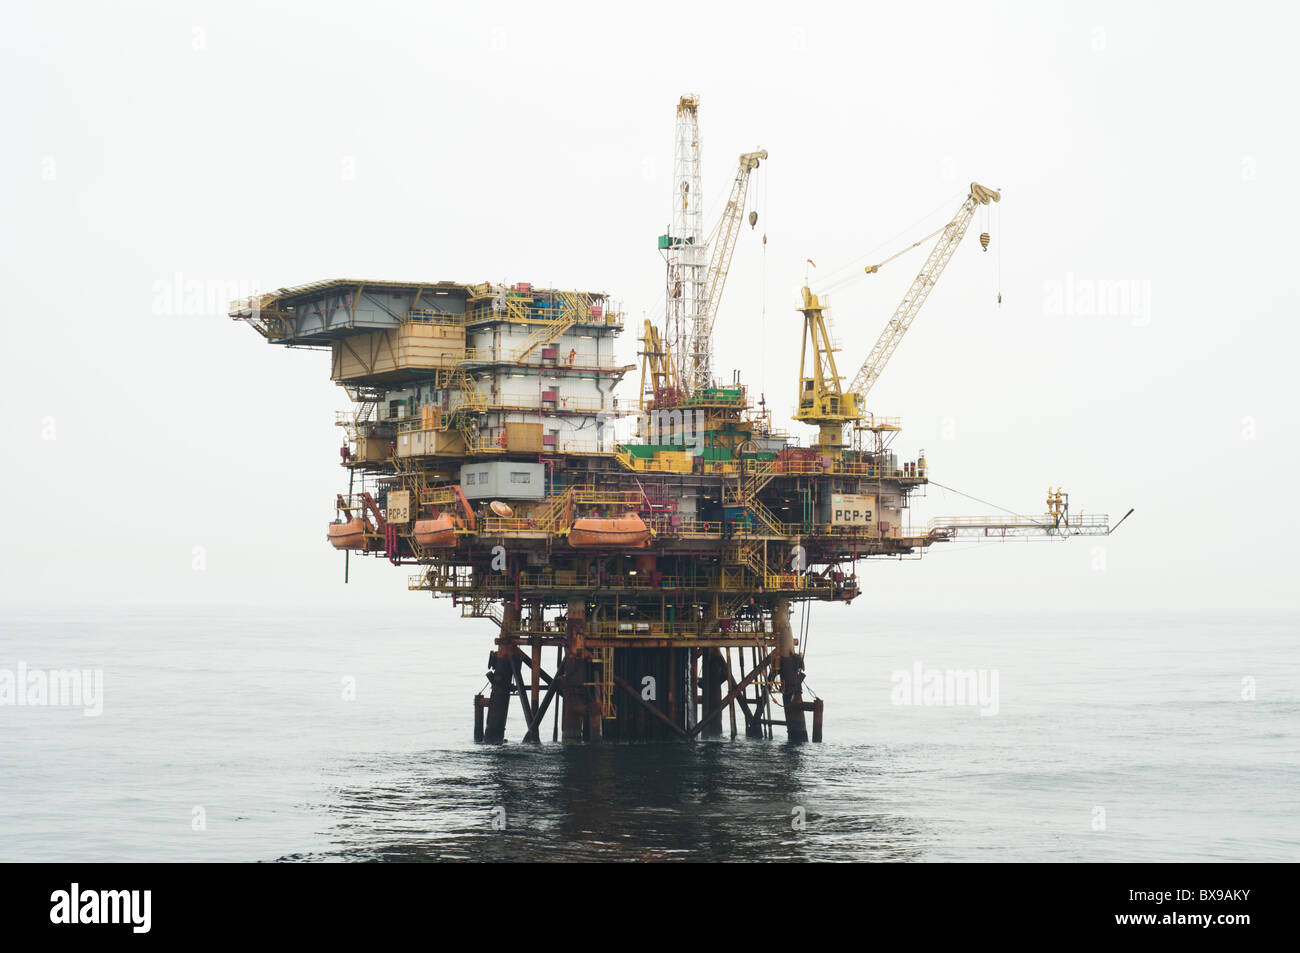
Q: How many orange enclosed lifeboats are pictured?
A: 3